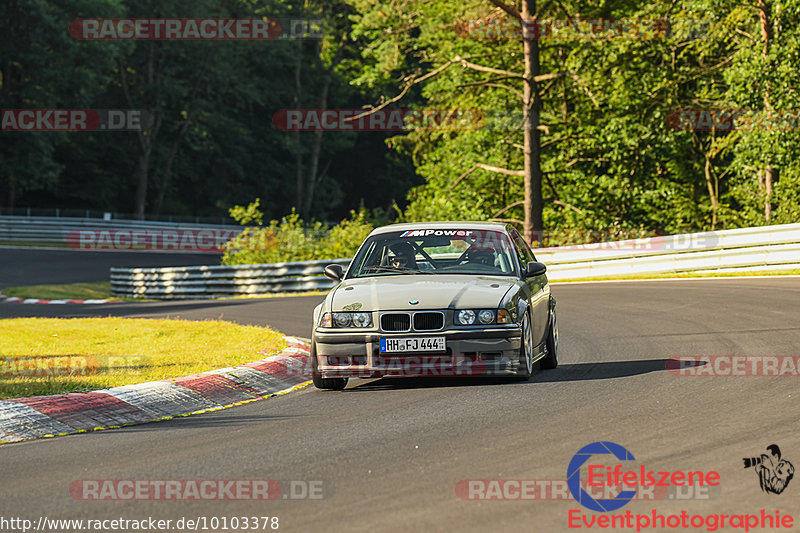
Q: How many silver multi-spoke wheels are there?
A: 2